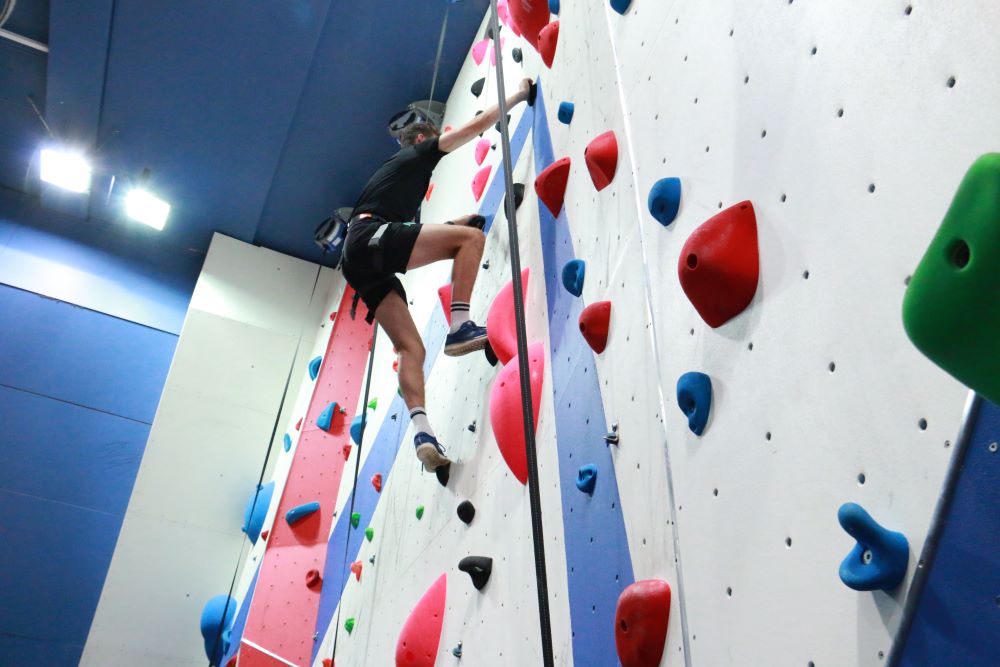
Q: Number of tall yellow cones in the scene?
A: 0